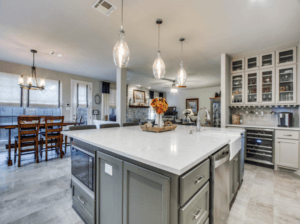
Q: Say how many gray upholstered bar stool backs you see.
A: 3